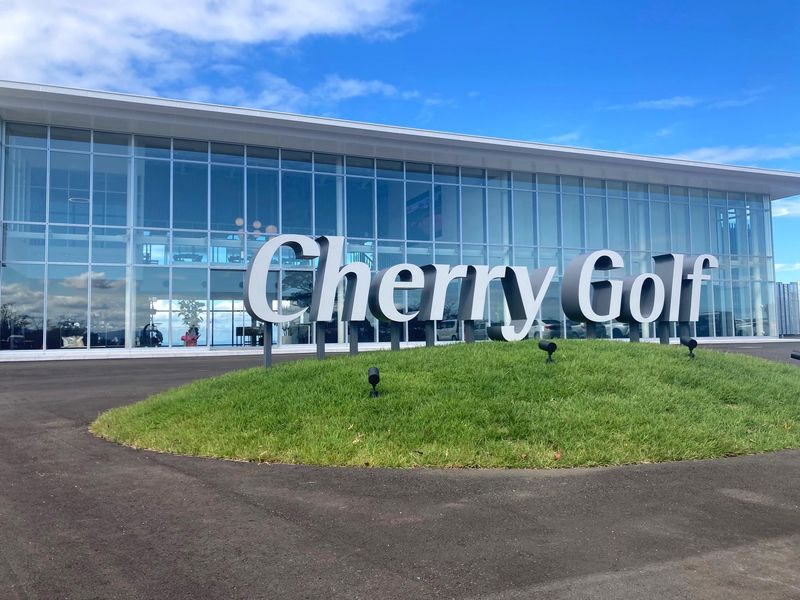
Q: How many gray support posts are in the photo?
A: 10